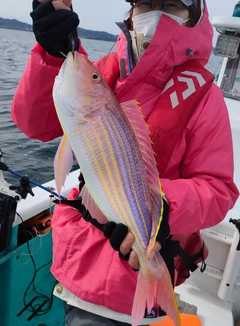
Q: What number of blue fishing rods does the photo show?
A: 1